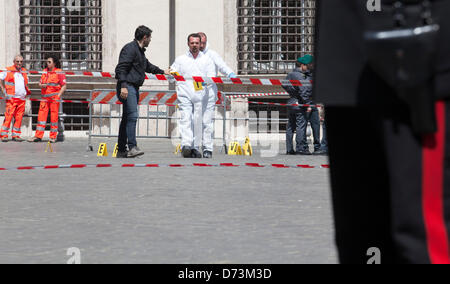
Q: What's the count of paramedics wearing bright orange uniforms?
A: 2